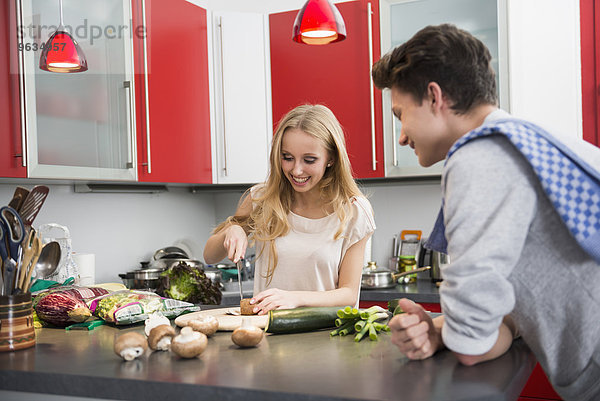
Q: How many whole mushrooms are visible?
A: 5